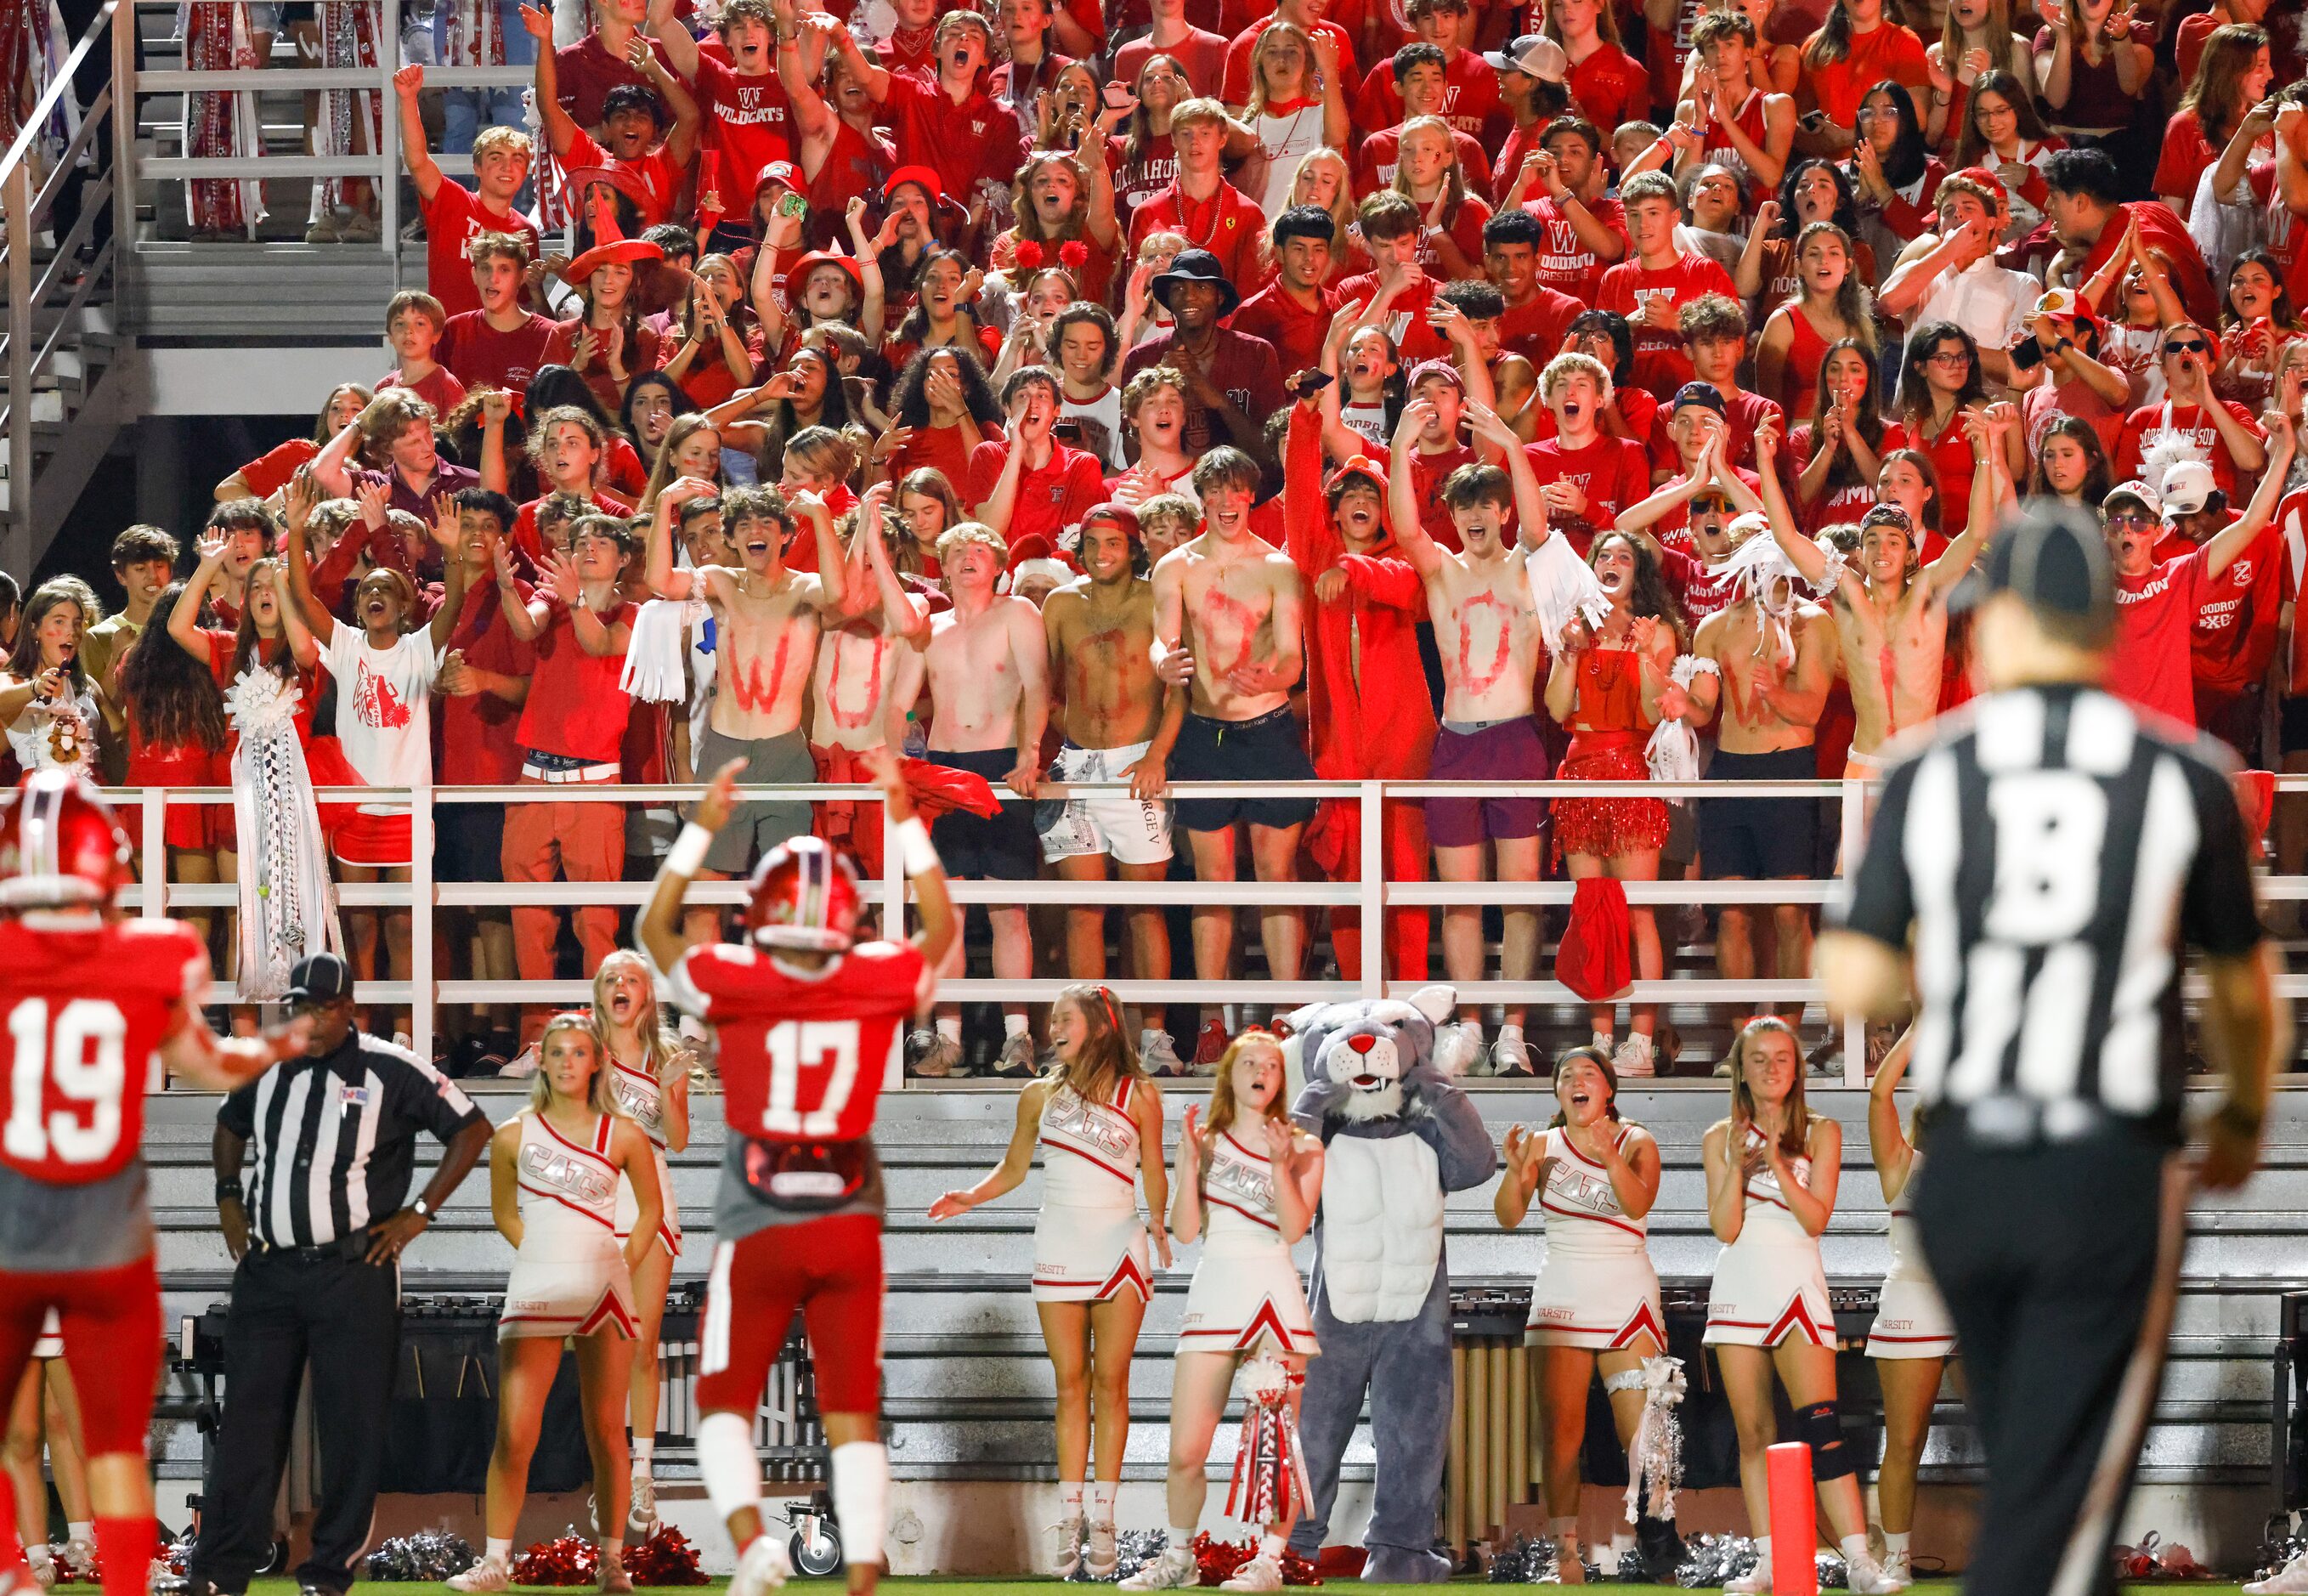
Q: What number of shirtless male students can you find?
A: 8